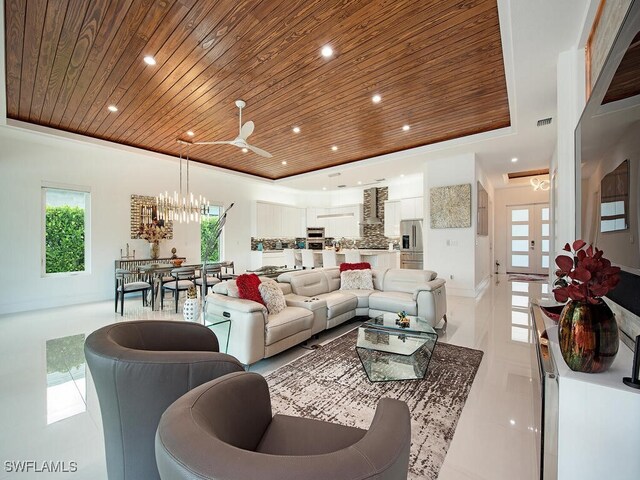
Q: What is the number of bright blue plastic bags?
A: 0